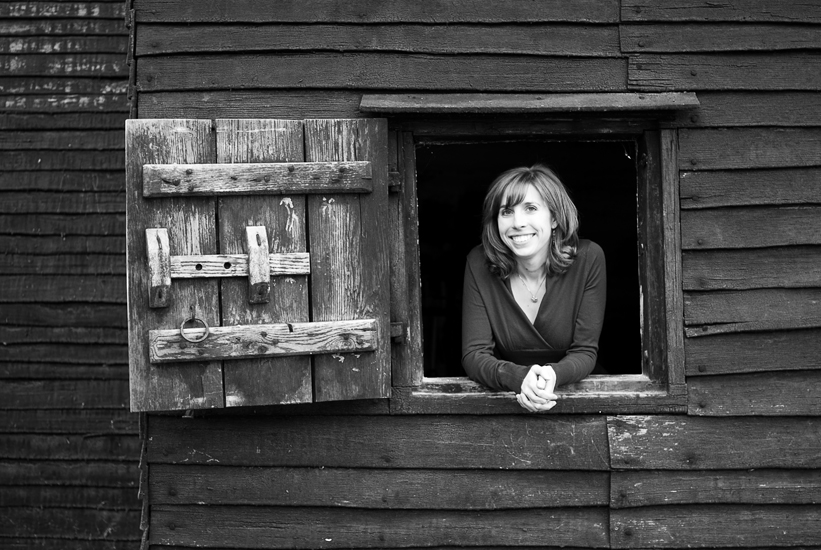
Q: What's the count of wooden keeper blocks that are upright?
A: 2